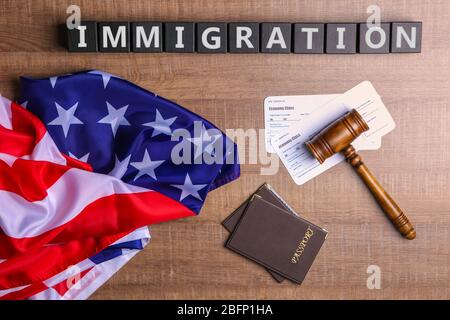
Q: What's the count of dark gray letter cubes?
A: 11